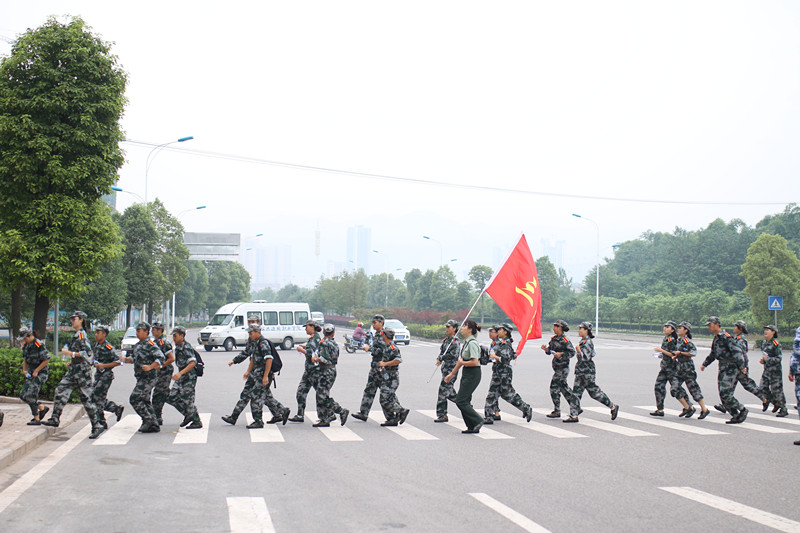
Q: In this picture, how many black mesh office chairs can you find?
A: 0